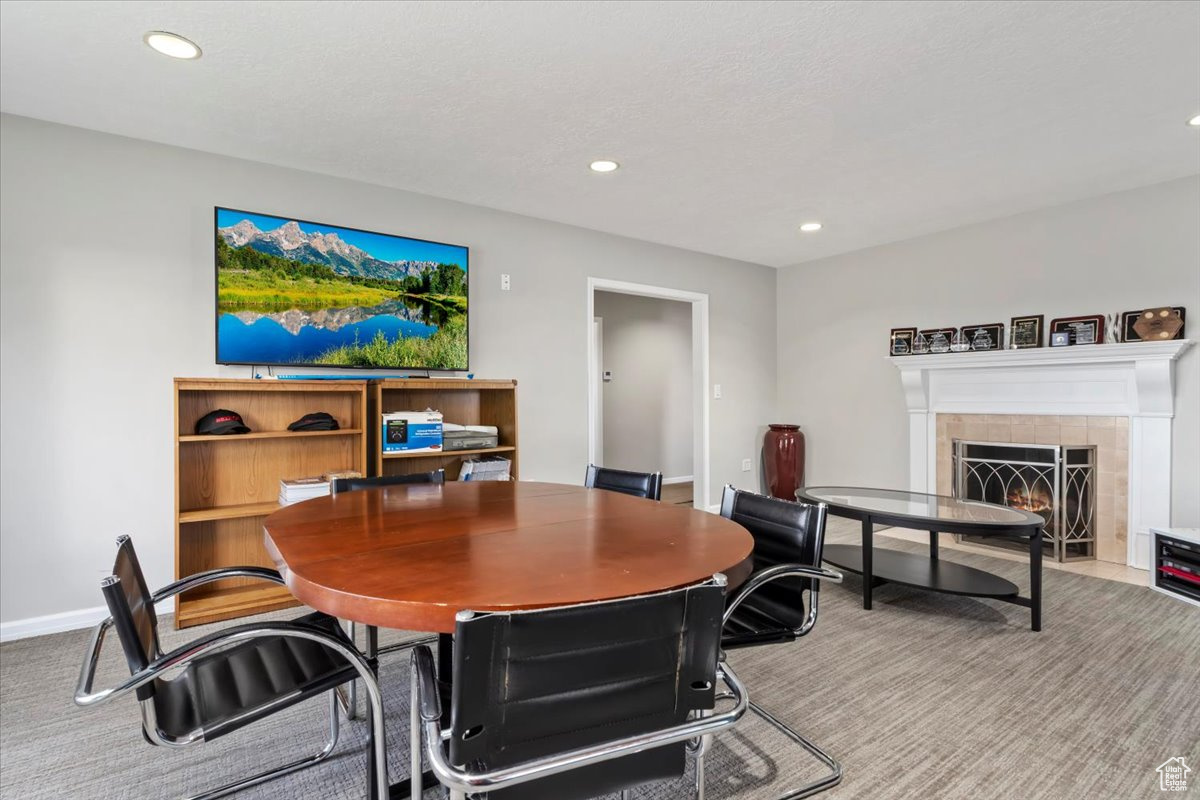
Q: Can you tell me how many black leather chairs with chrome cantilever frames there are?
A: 5